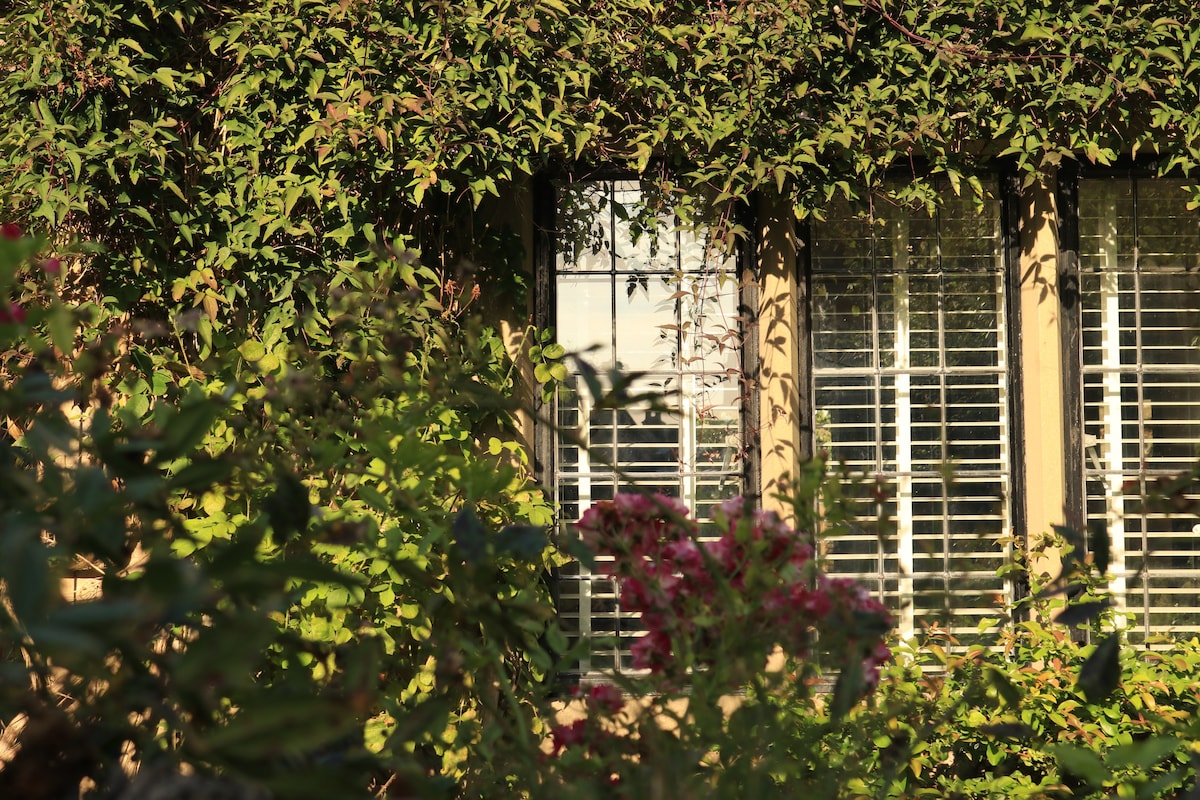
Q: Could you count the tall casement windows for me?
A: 3